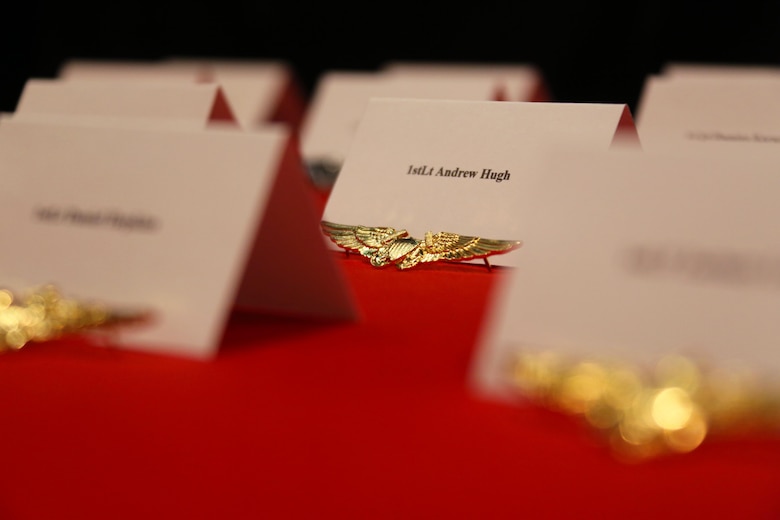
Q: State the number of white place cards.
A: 10